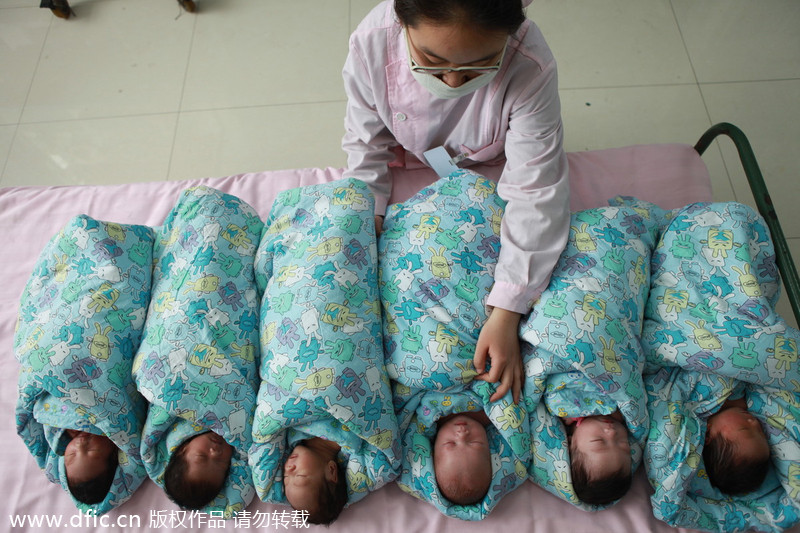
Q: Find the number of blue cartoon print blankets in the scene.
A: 6